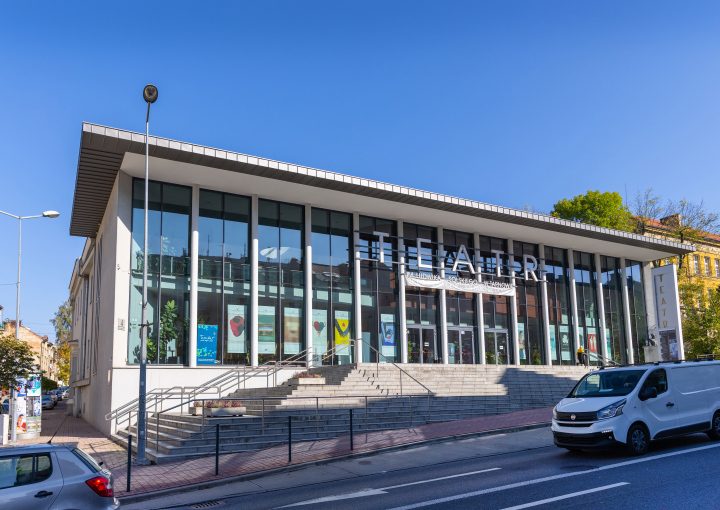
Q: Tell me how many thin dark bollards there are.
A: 4